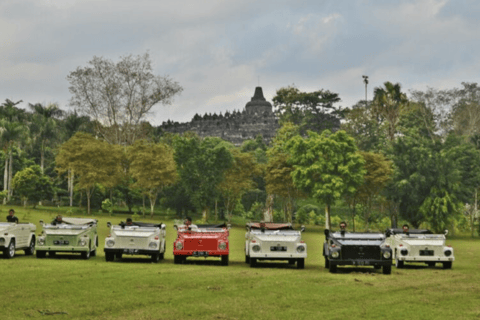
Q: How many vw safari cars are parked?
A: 7